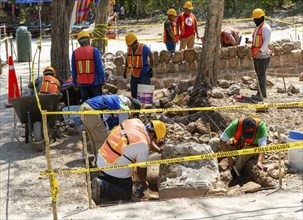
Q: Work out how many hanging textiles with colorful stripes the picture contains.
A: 1